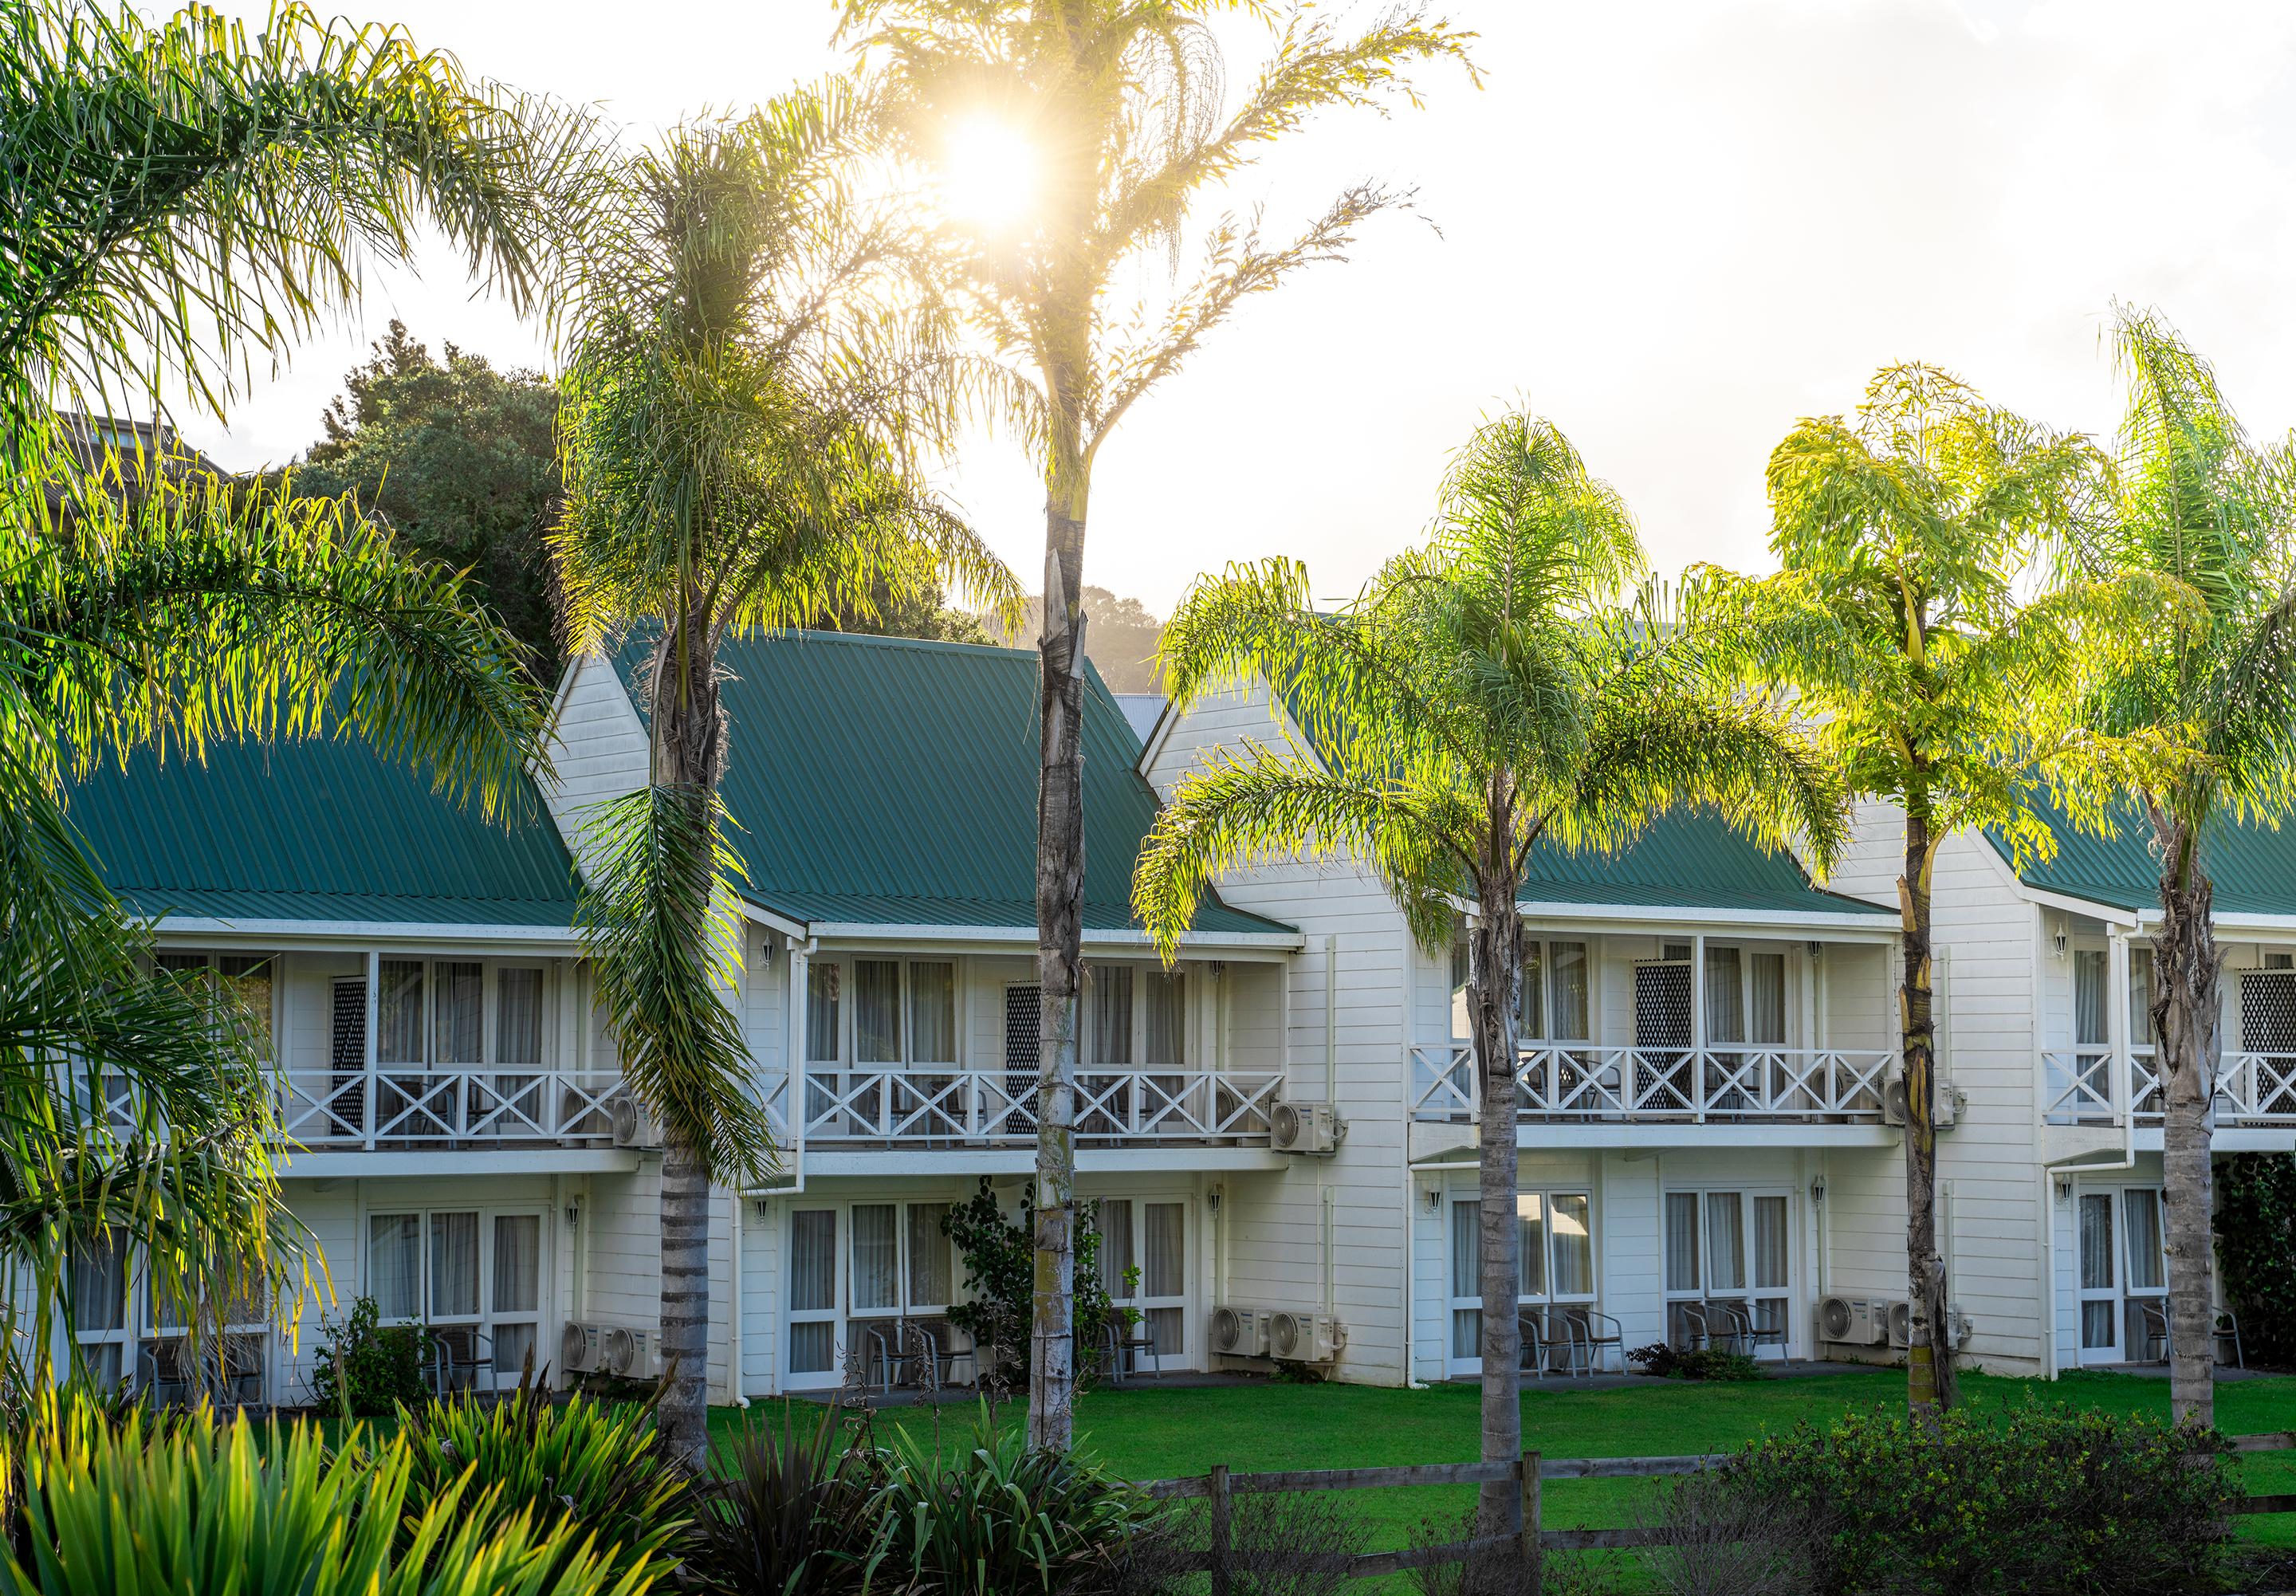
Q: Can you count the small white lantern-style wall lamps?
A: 10